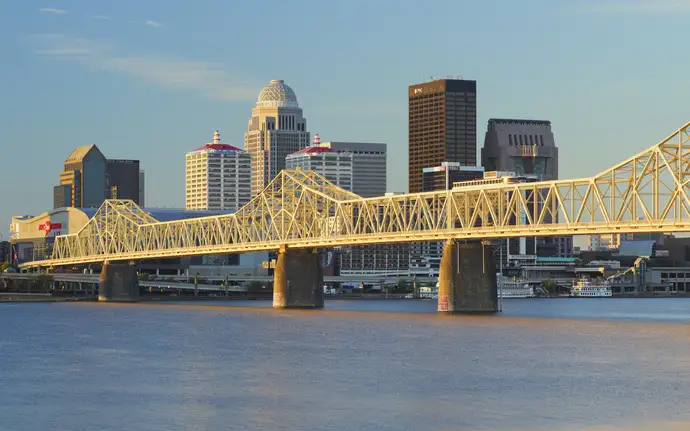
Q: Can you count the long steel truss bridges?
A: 1